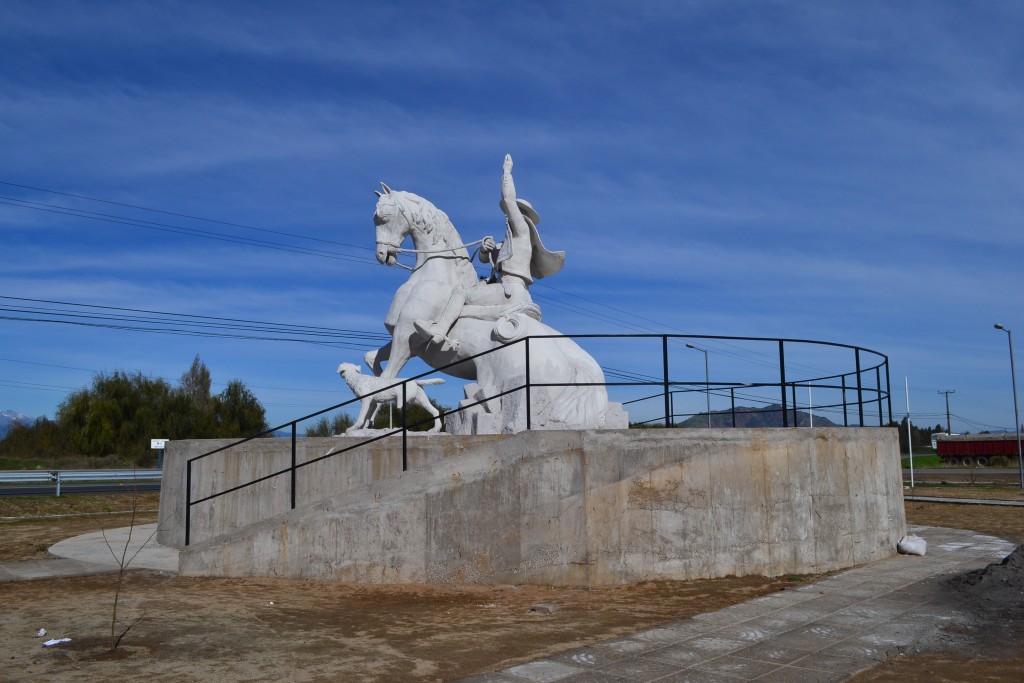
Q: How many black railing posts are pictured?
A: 13